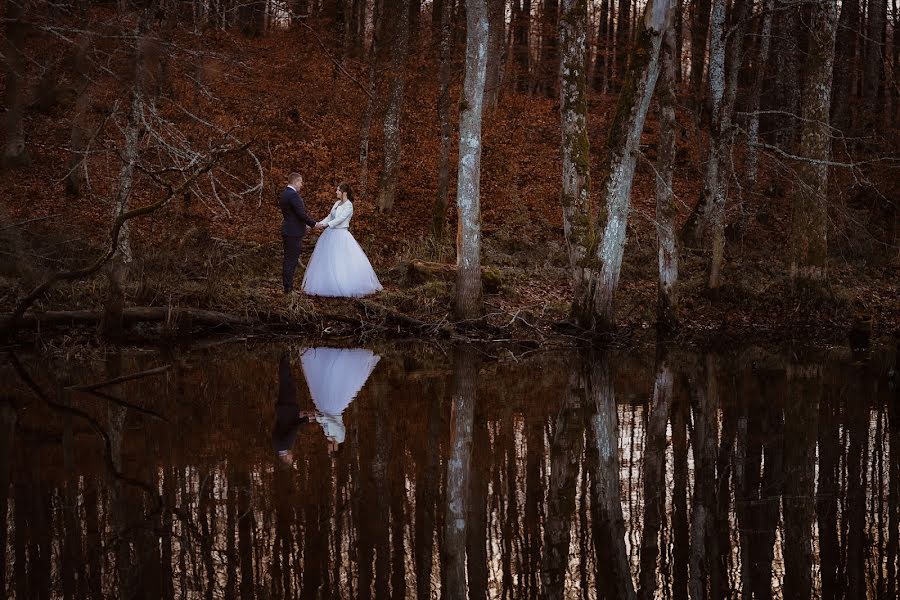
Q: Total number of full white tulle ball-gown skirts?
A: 1